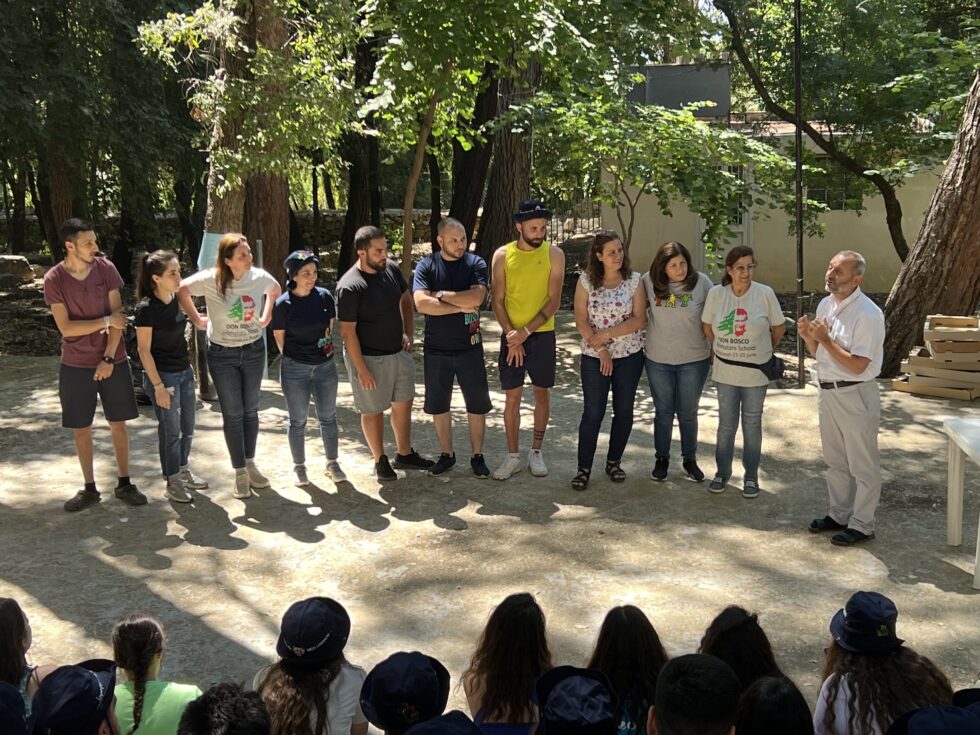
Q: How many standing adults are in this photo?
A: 11